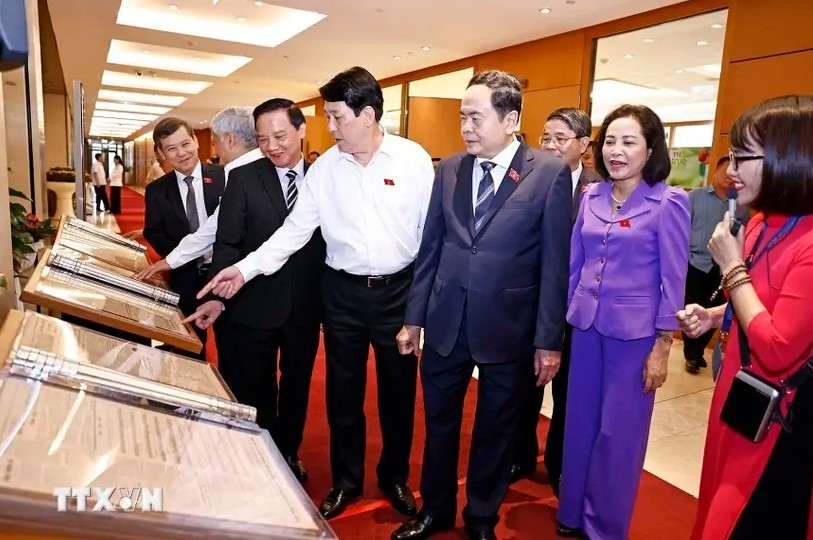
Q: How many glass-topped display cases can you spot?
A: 3